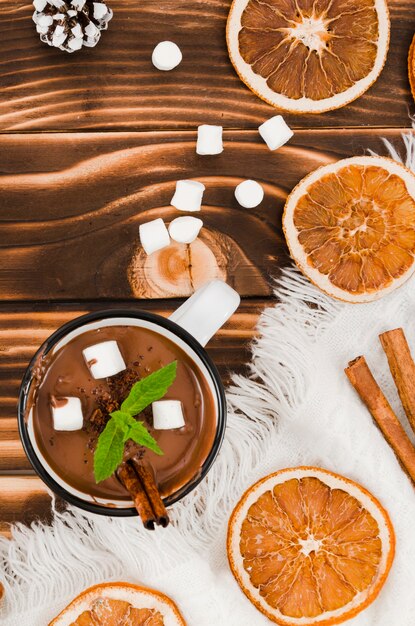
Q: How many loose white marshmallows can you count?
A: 7